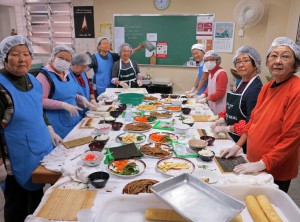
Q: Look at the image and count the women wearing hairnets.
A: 9